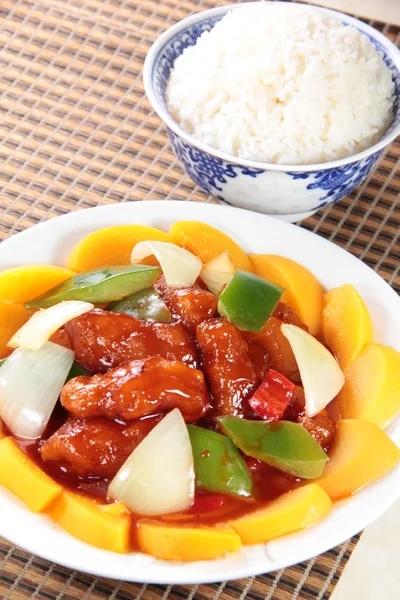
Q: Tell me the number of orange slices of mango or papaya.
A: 12